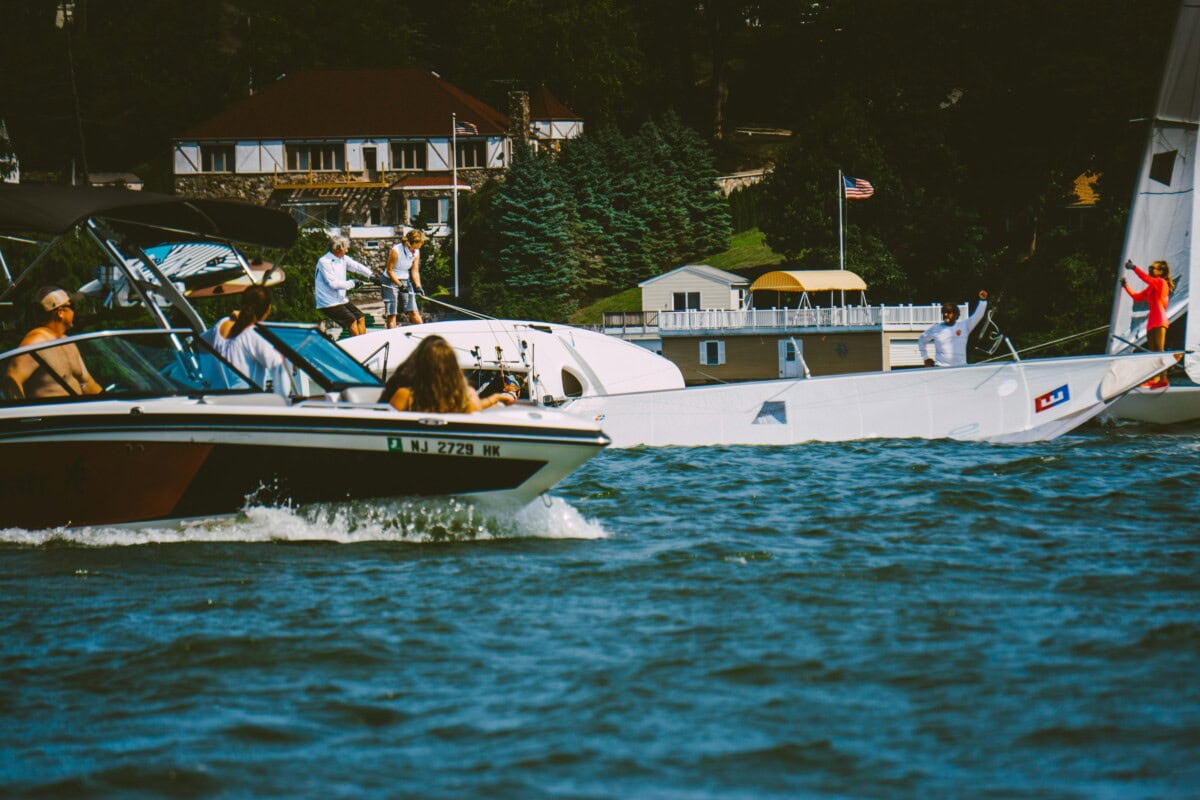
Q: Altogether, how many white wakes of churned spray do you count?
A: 1